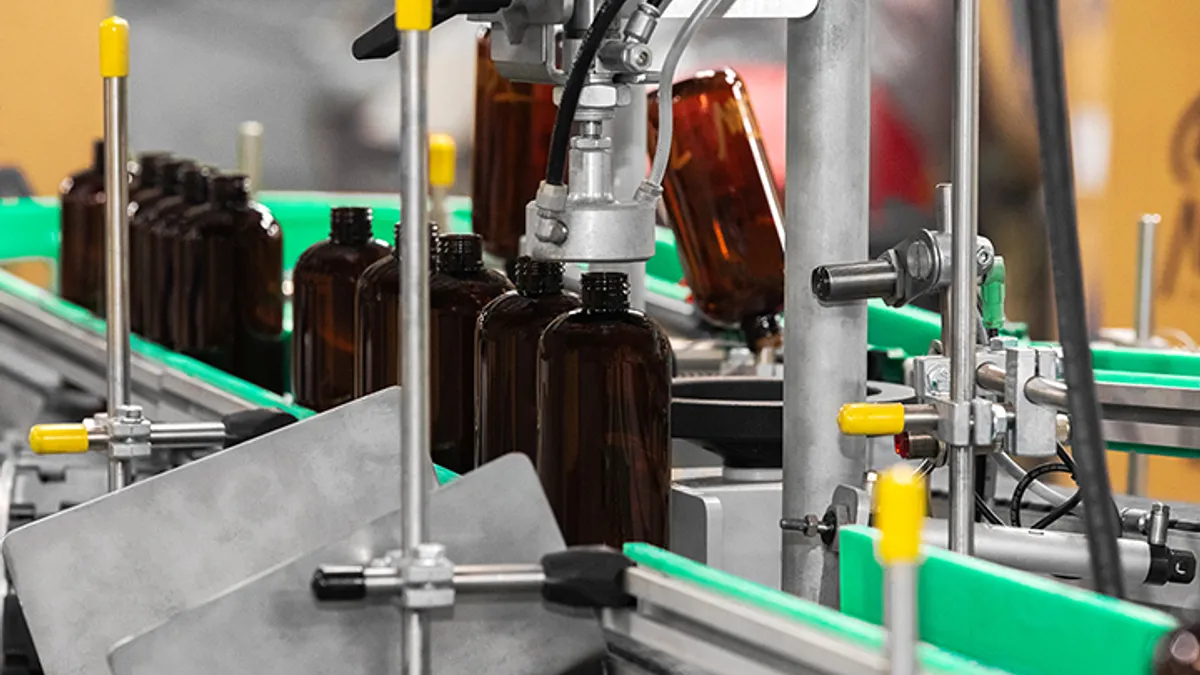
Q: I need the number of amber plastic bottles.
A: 12